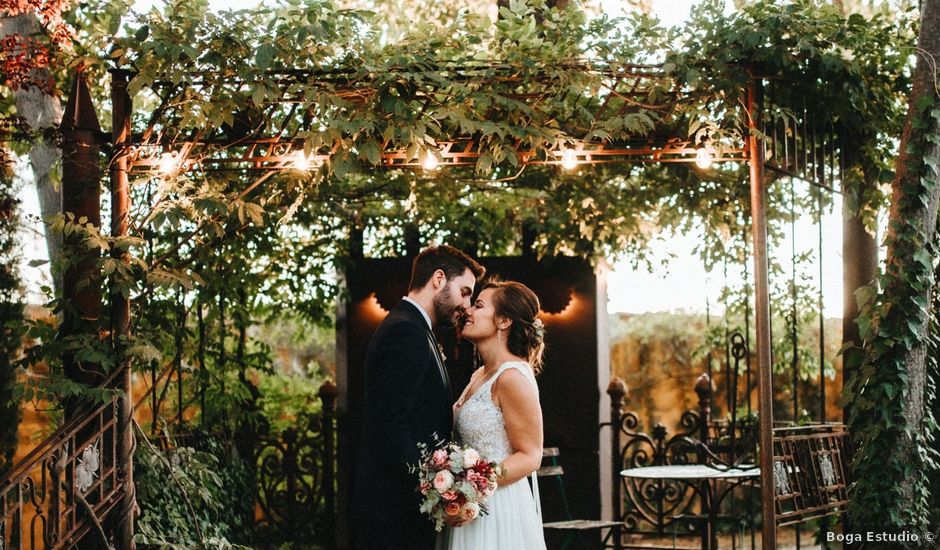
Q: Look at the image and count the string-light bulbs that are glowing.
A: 5